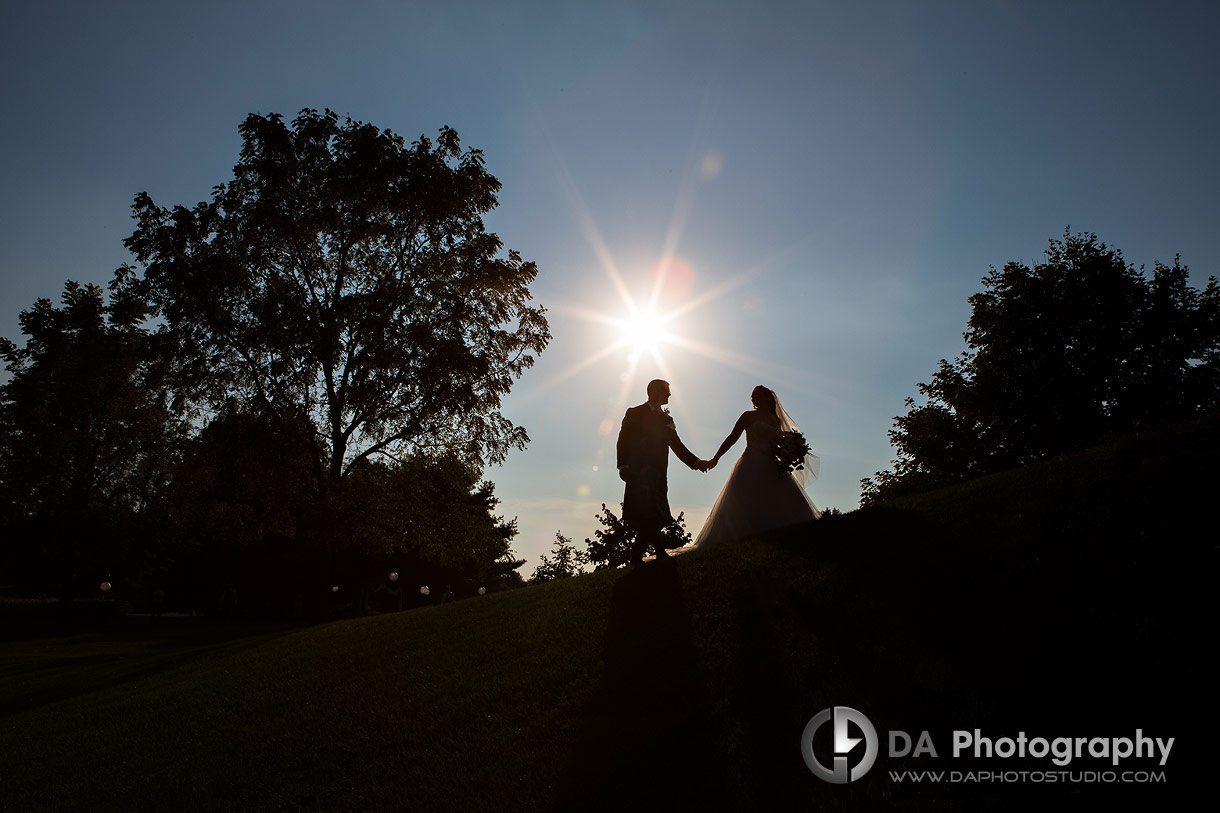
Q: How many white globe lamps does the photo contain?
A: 5